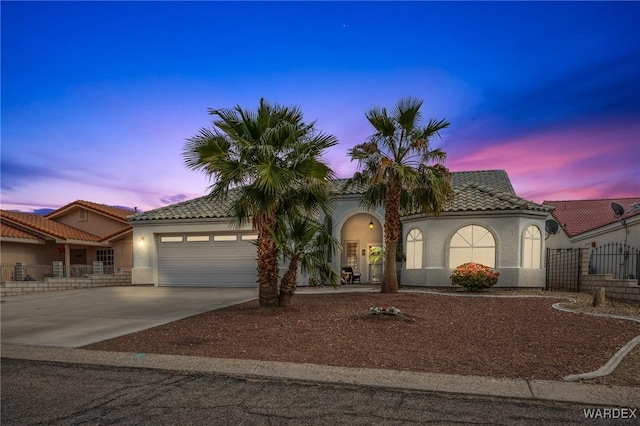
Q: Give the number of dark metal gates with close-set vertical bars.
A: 1